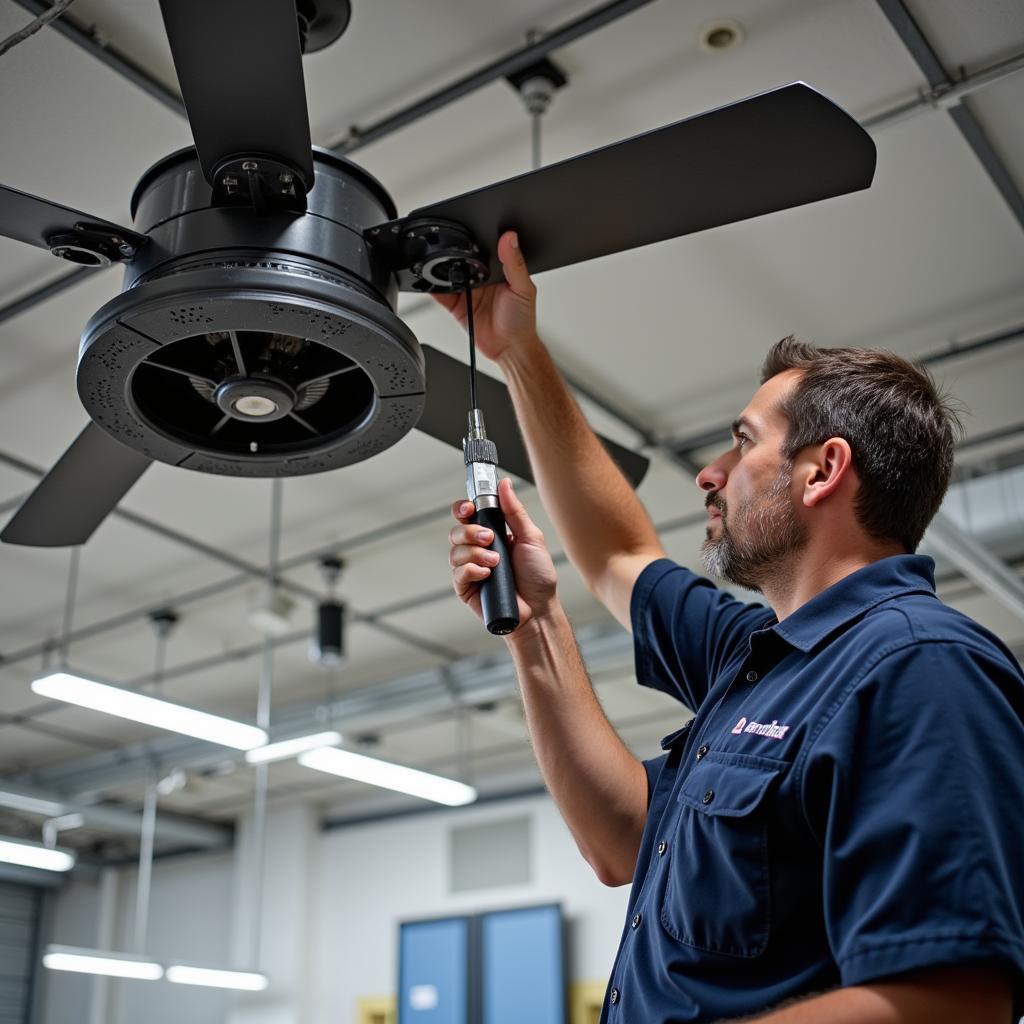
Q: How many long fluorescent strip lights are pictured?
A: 6